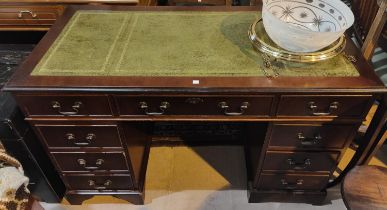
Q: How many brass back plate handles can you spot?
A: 10